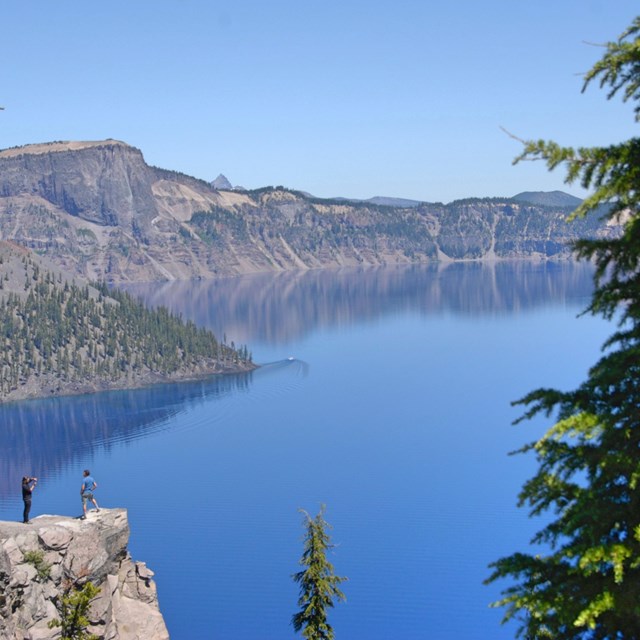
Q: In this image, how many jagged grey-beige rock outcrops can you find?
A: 1